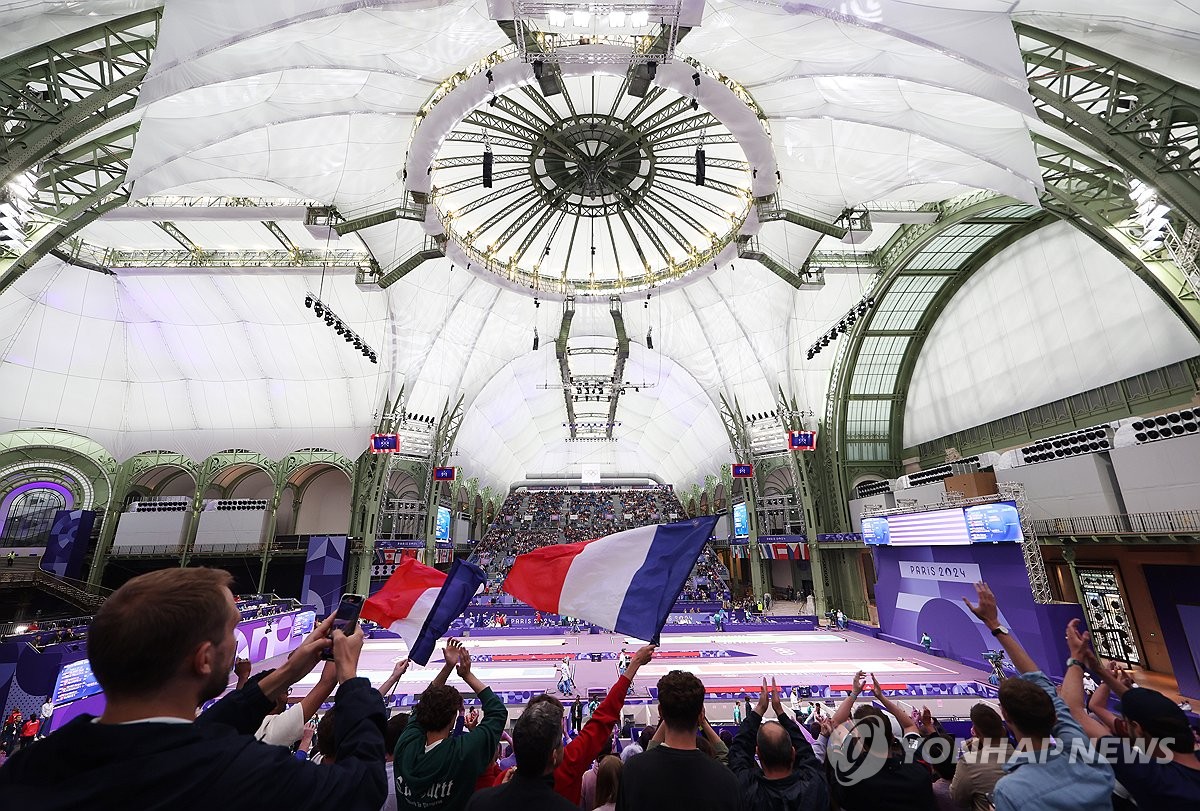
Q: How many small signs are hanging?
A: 4